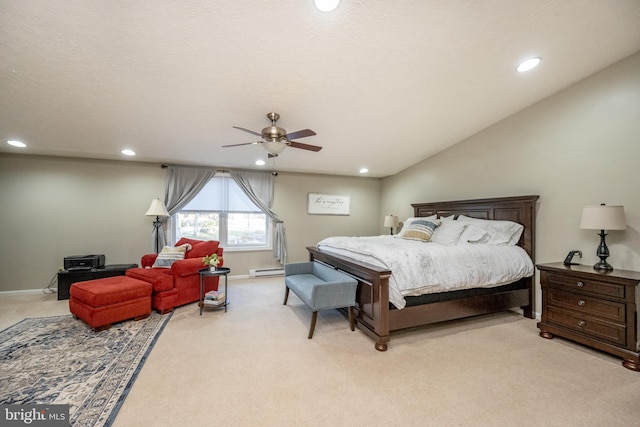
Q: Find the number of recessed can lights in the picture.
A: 6